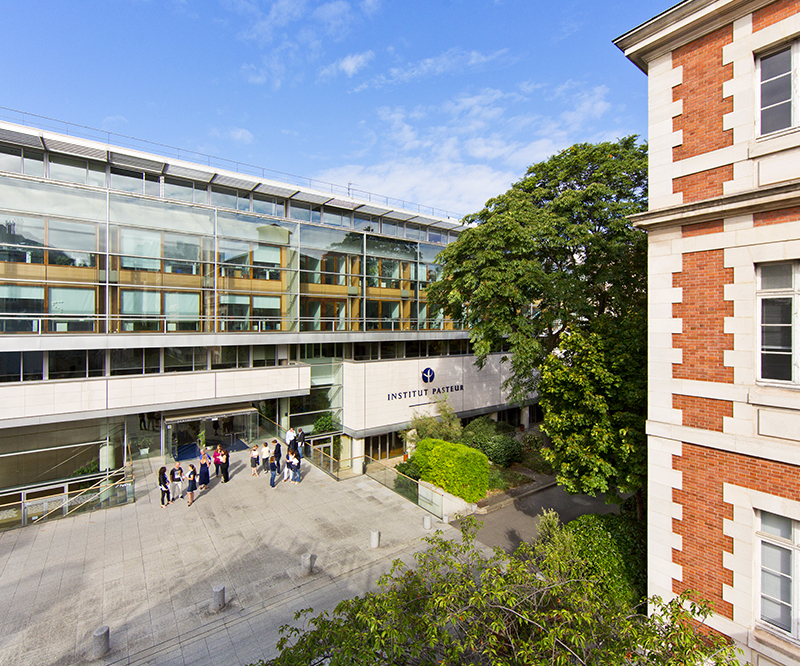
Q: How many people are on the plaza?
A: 15